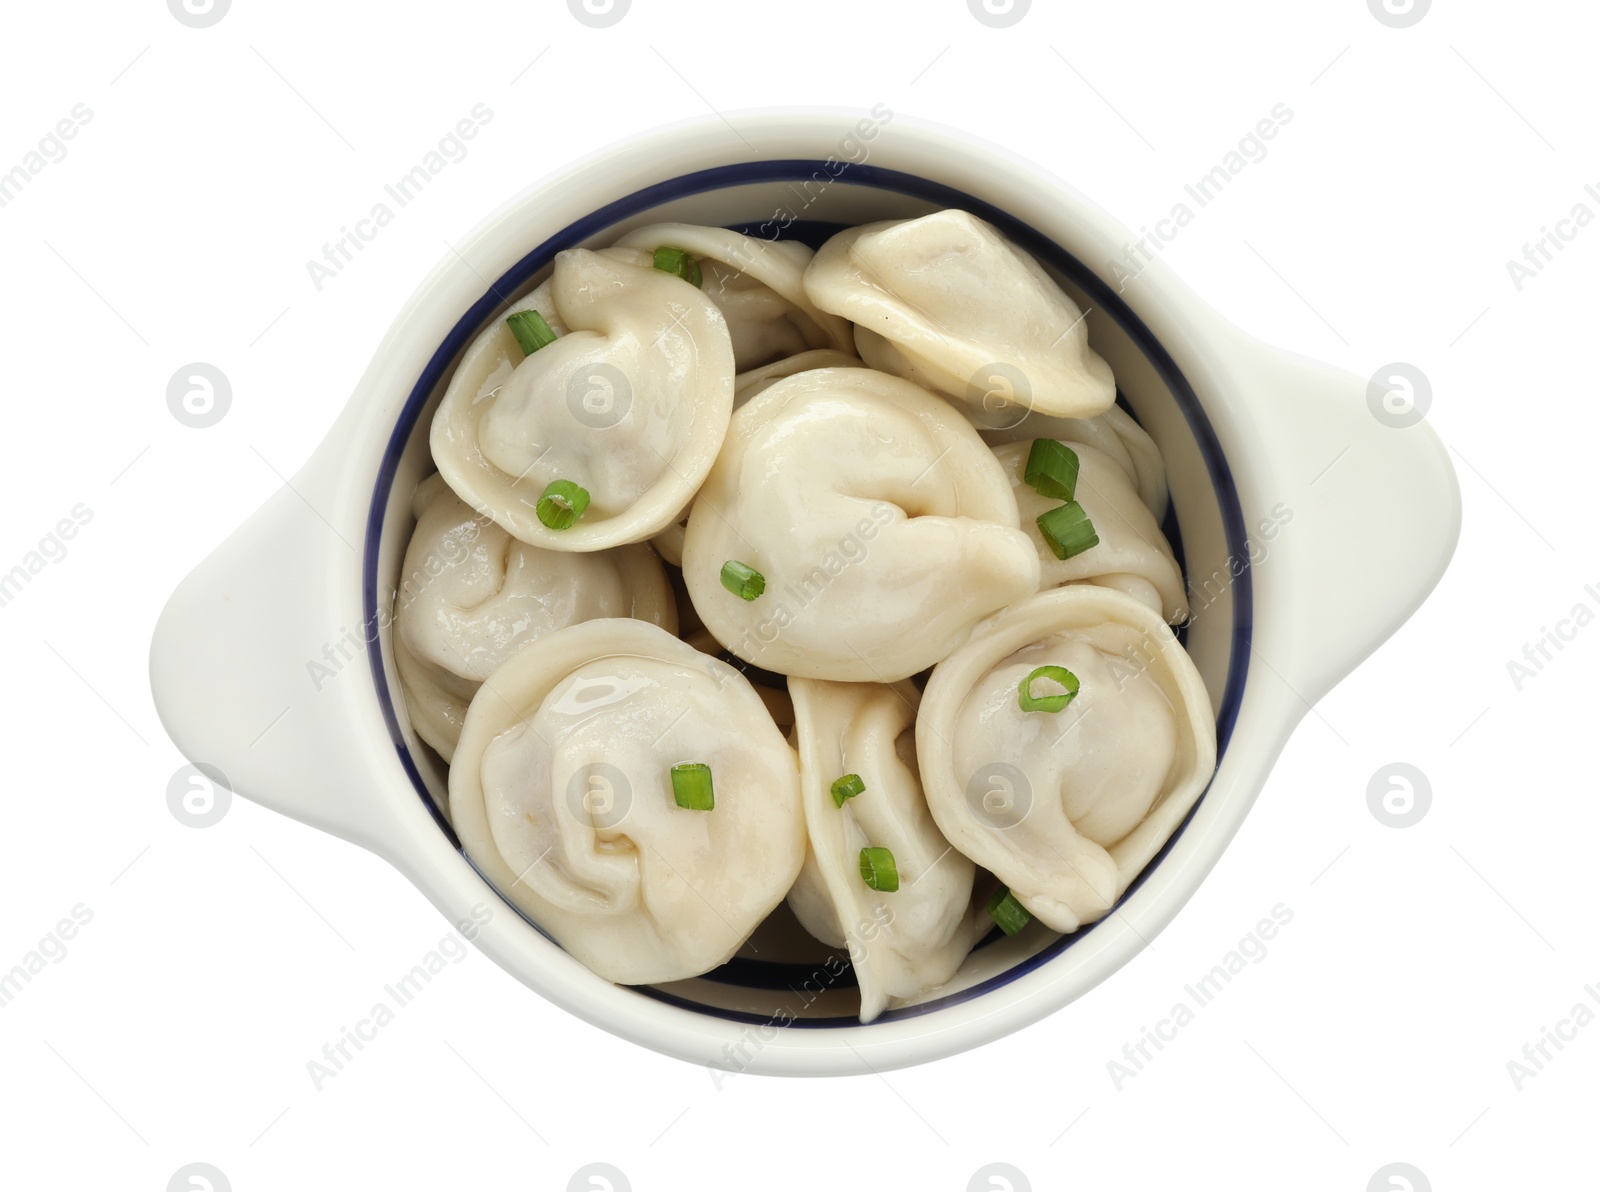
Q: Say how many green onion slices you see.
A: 11